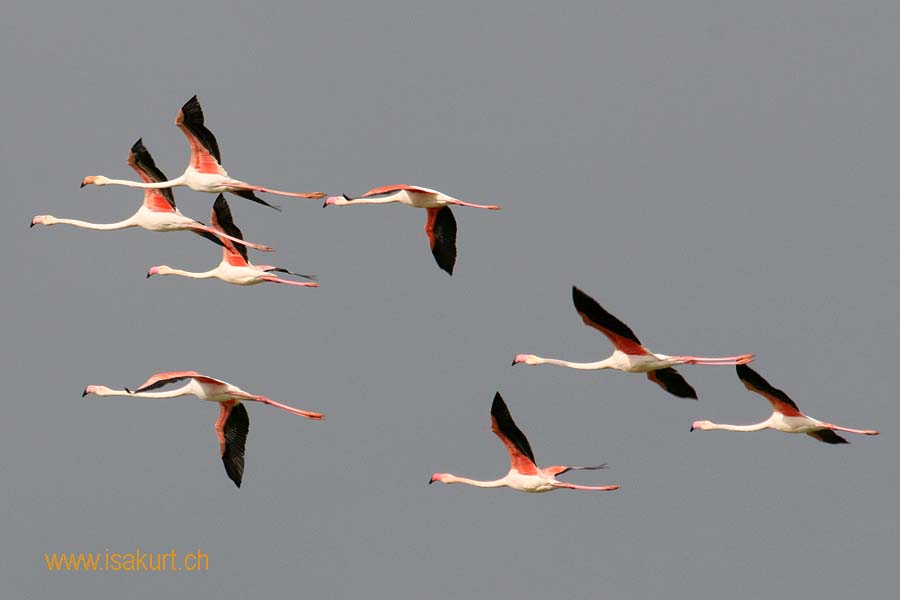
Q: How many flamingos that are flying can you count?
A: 8